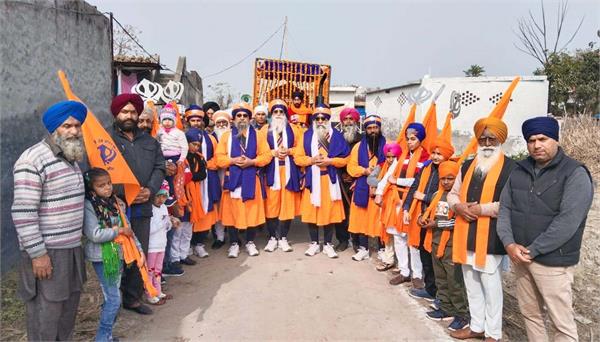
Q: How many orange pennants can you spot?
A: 7